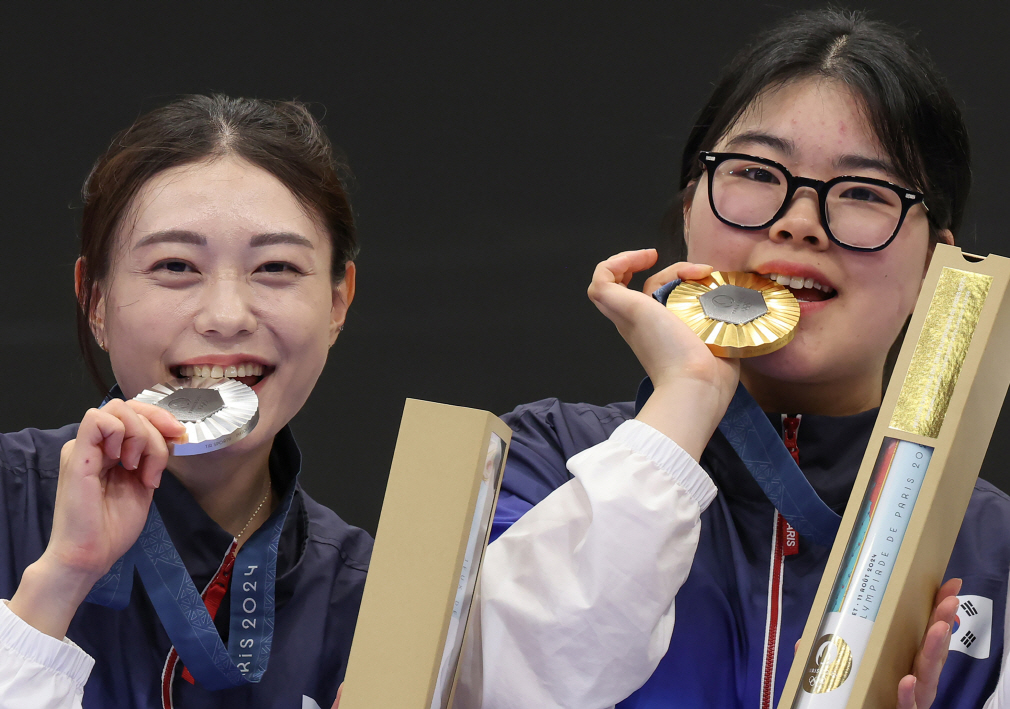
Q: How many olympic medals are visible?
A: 2